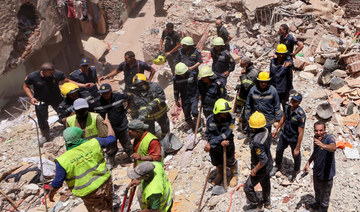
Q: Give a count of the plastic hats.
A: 11